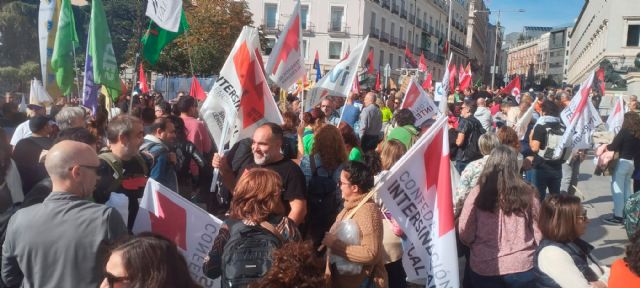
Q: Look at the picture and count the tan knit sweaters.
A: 1